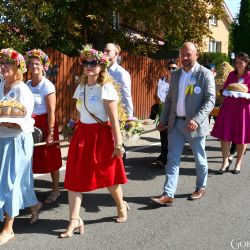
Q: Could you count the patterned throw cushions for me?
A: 0